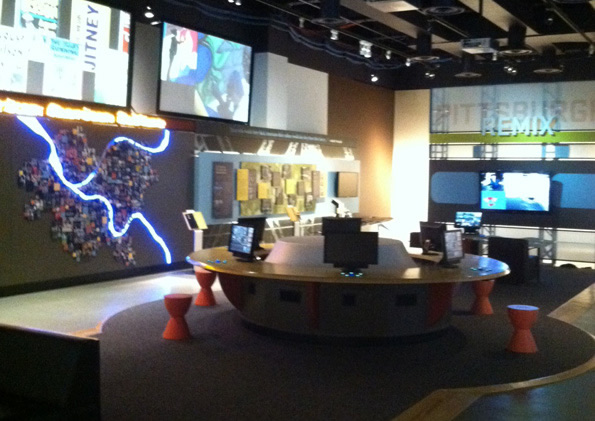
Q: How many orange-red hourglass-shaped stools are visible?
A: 4